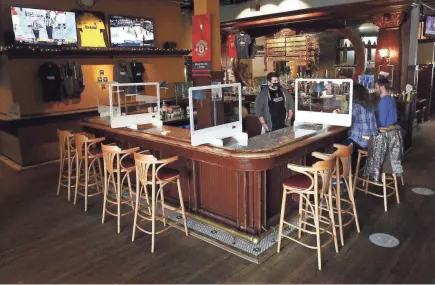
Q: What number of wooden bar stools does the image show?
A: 8